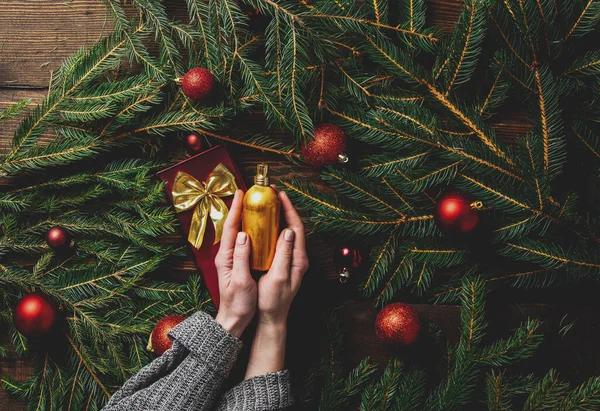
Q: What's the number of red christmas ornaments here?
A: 9